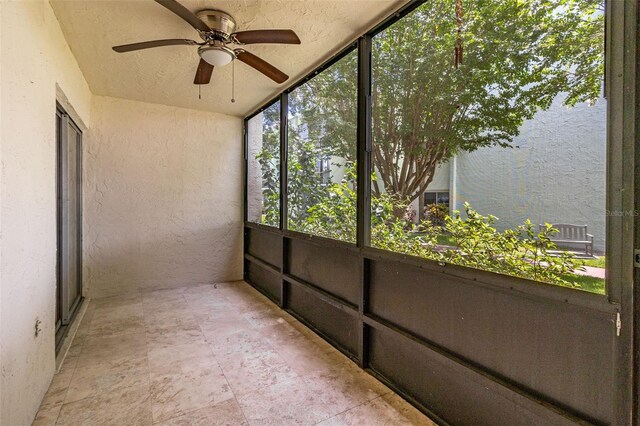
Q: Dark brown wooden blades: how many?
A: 5